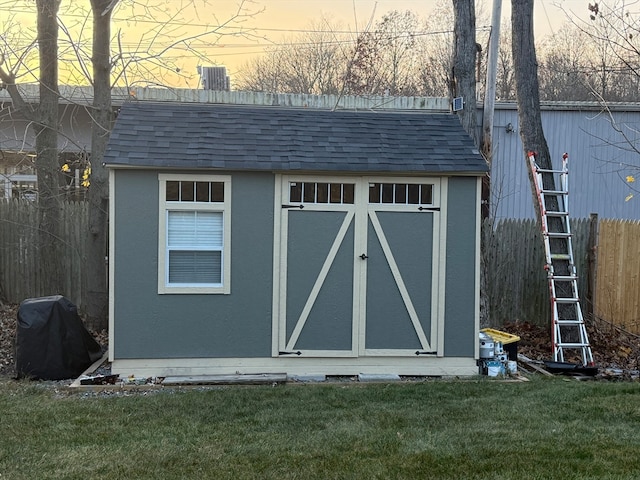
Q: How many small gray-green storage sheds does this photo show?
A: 1